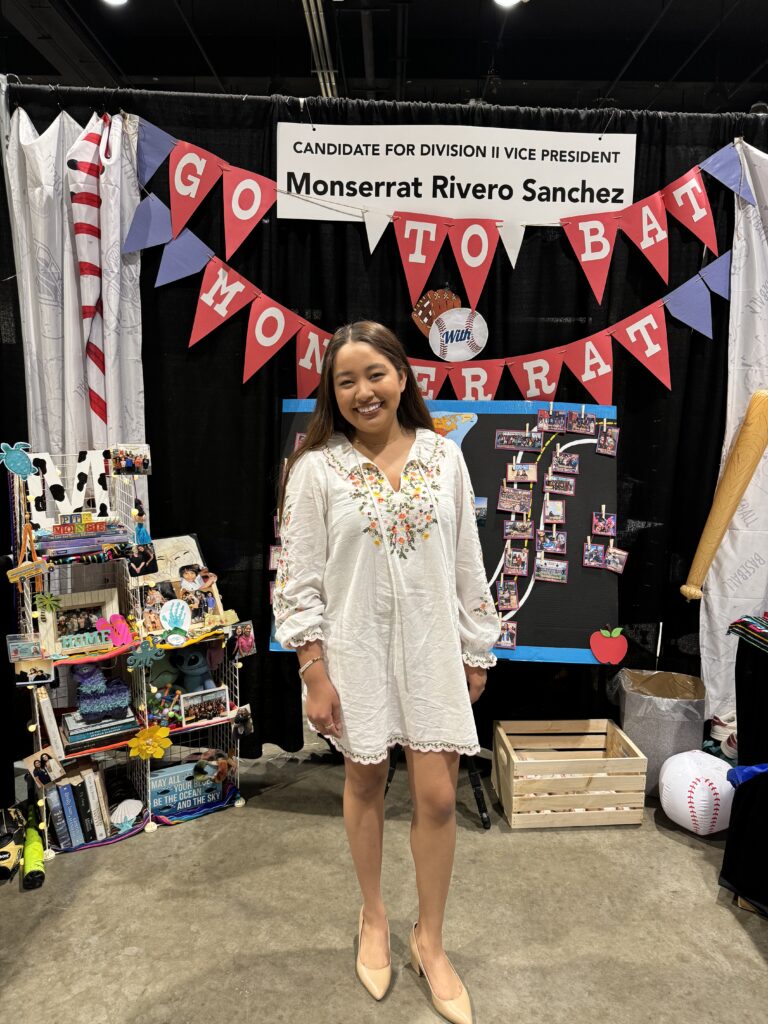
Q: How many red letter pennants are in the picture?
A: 15